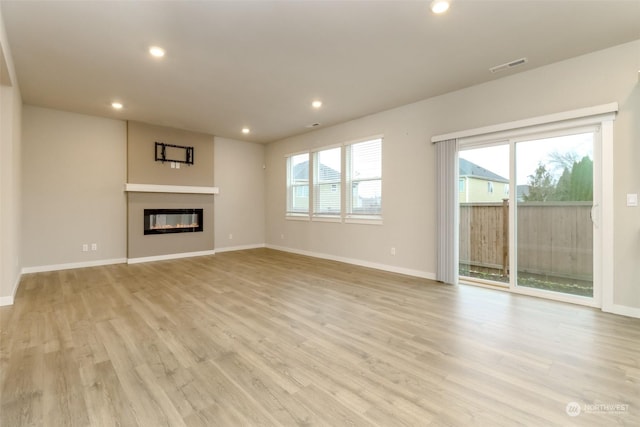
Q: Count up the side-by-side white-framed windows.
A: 3